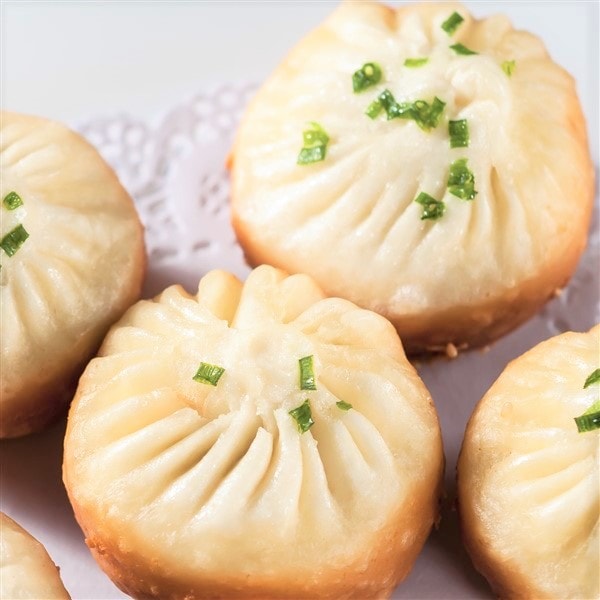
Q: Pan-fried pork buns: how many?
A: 5